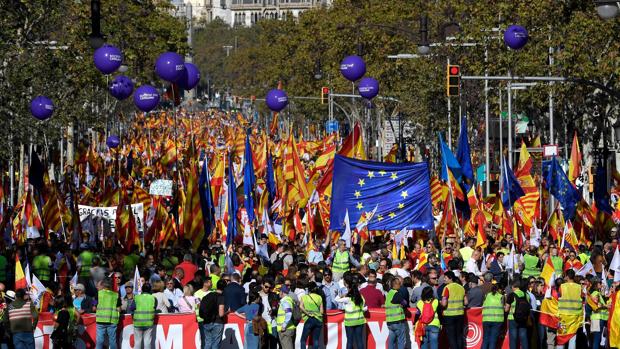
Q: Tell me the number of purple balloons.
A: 11